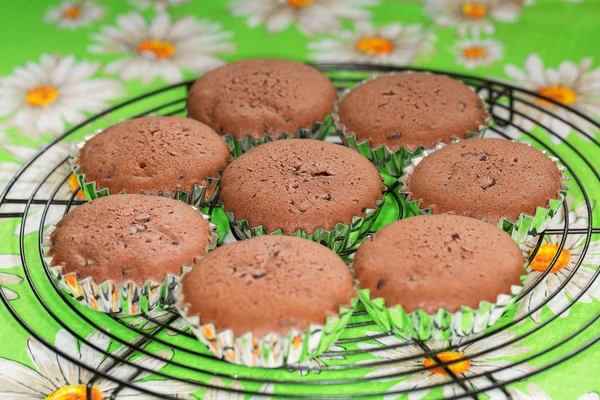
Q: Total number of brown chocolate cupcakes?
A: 8